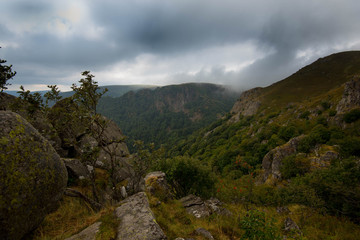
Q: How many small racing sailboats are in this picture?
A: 0